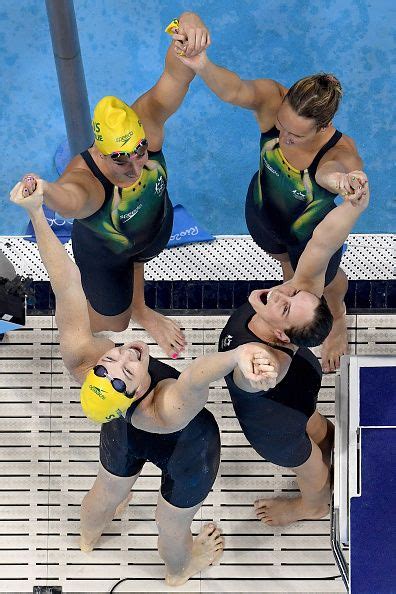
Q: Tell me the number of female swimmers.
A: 4